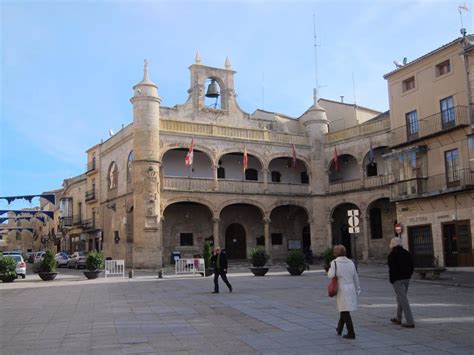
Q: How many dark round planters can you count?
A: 7